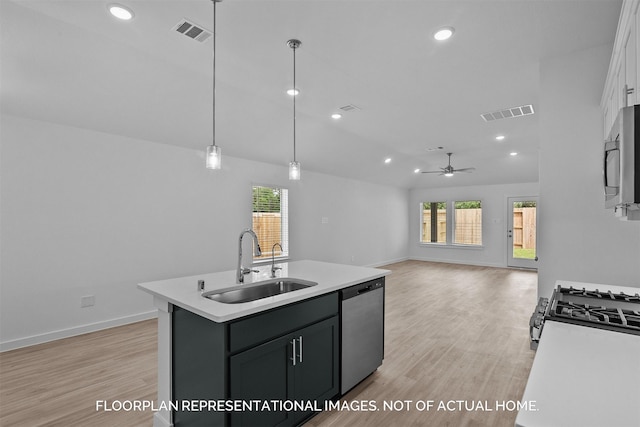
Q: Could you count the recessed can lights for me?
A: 8